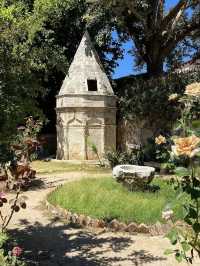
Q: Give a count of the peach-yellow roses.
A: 4